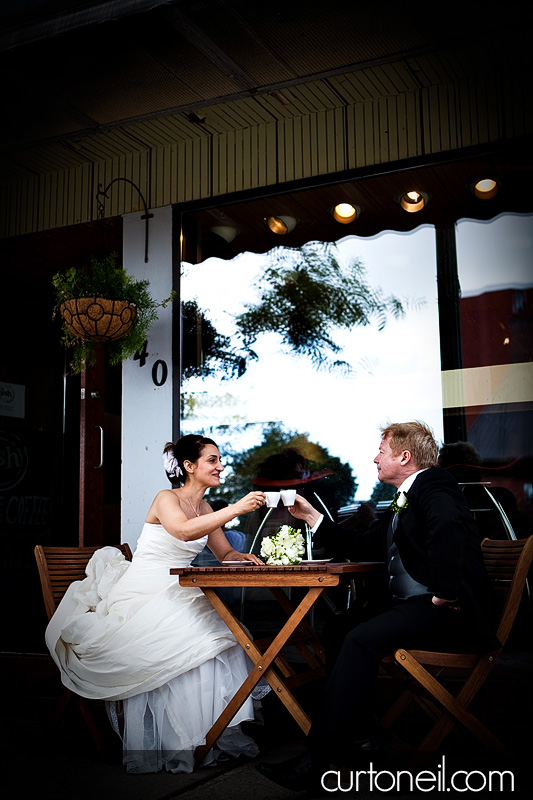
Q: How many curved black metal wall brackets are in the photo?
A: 1